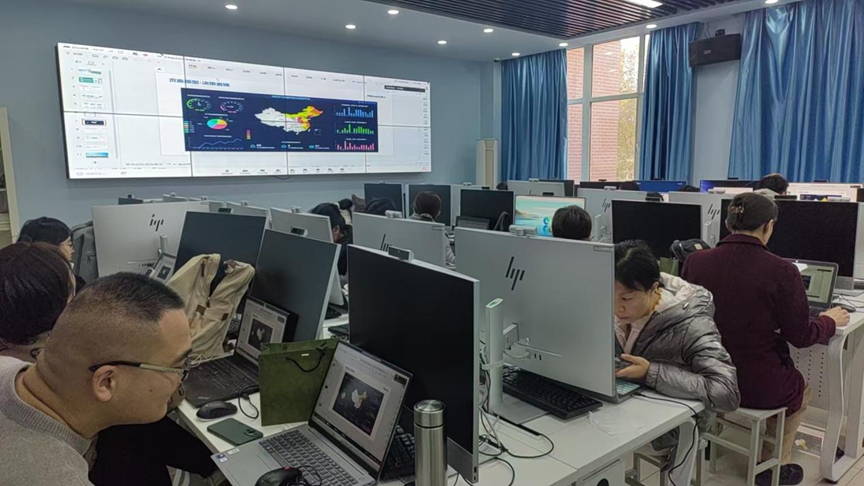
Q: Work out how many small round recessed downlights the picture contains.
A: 9